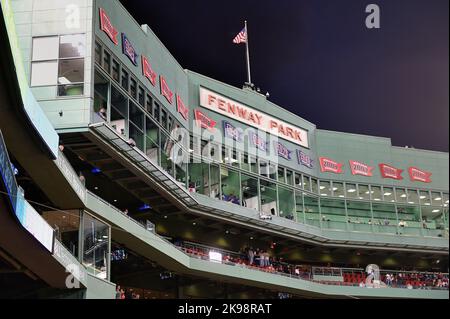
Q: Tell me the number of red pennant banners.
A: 9